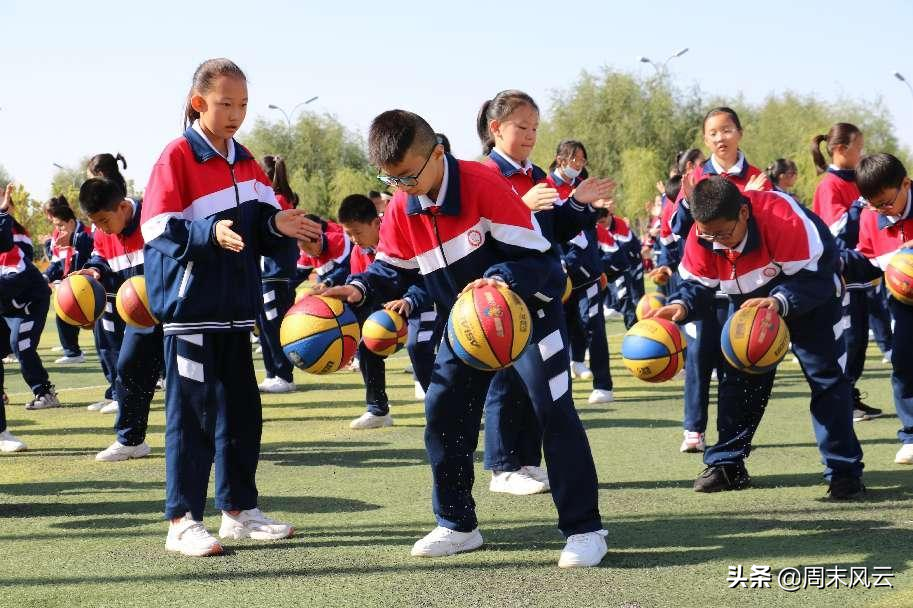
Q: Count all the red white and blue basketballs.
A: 0